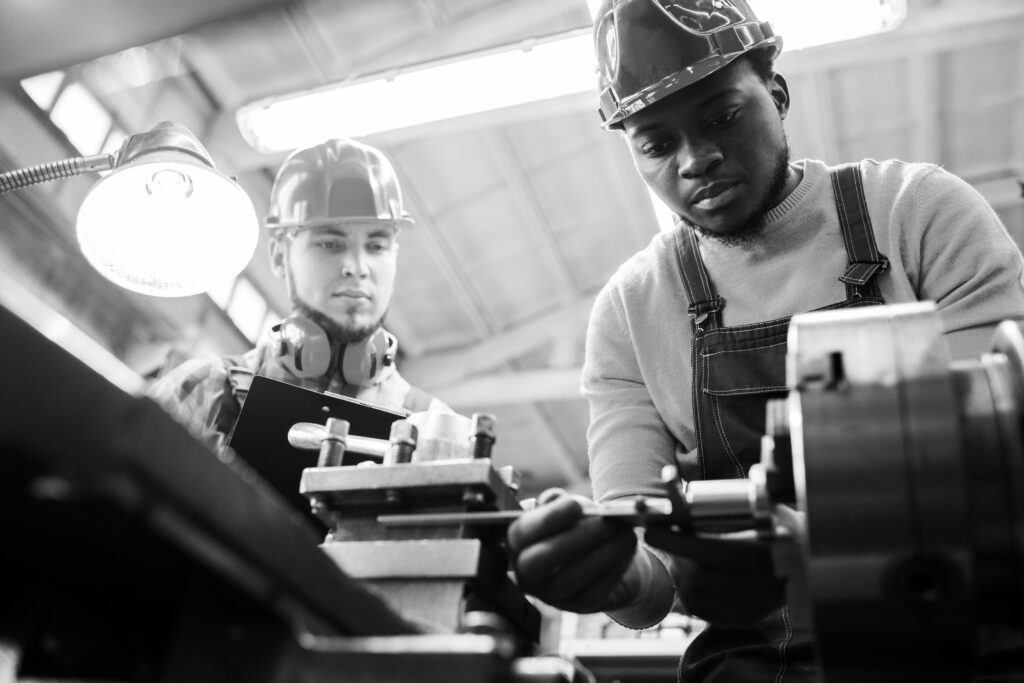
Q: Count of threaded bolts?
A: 3